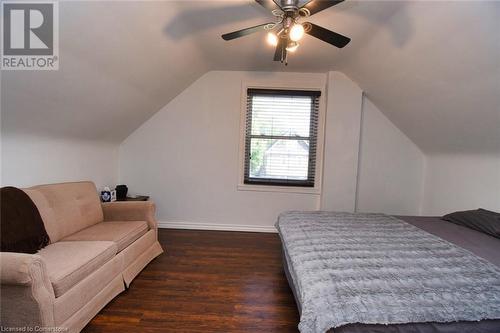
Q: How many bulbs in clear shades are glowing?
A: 3